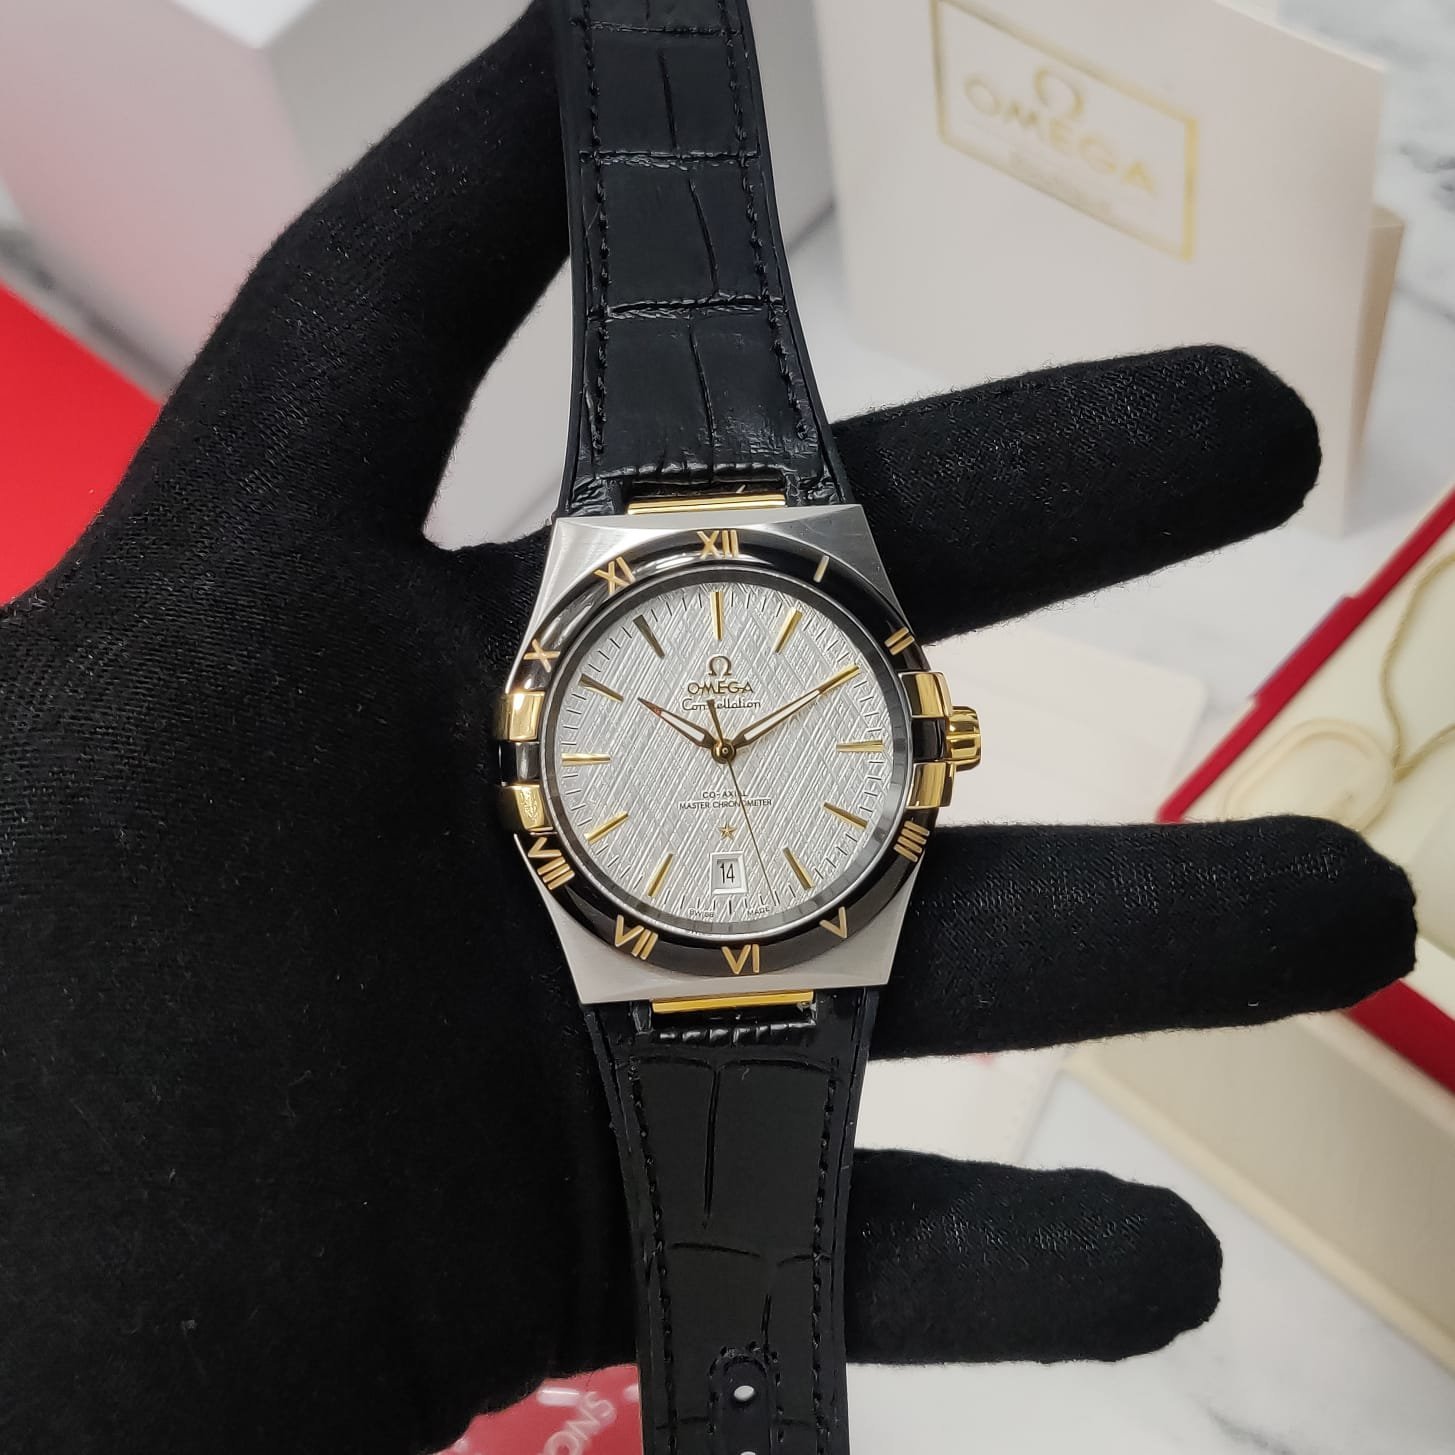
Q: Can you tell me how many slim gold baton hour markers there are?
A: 11